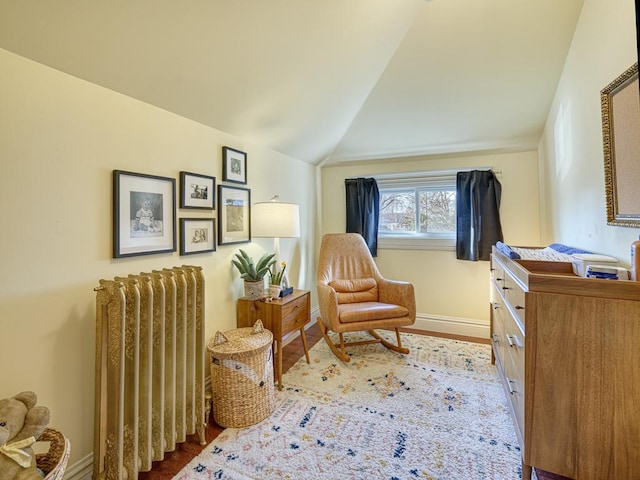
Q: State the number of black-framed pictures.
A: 5